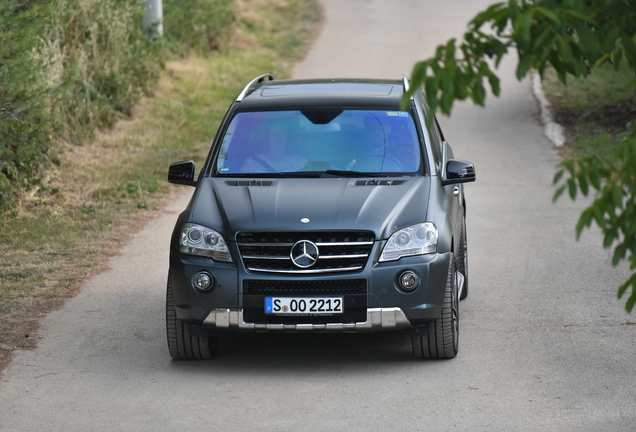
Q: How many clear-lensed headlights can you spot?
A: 2